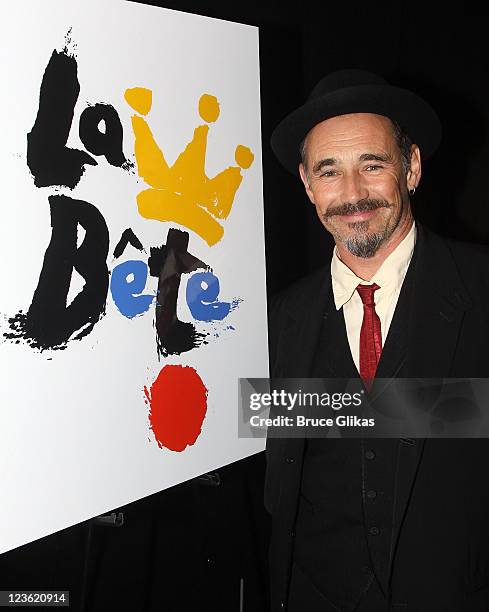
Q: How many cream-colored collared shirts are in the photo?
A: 1